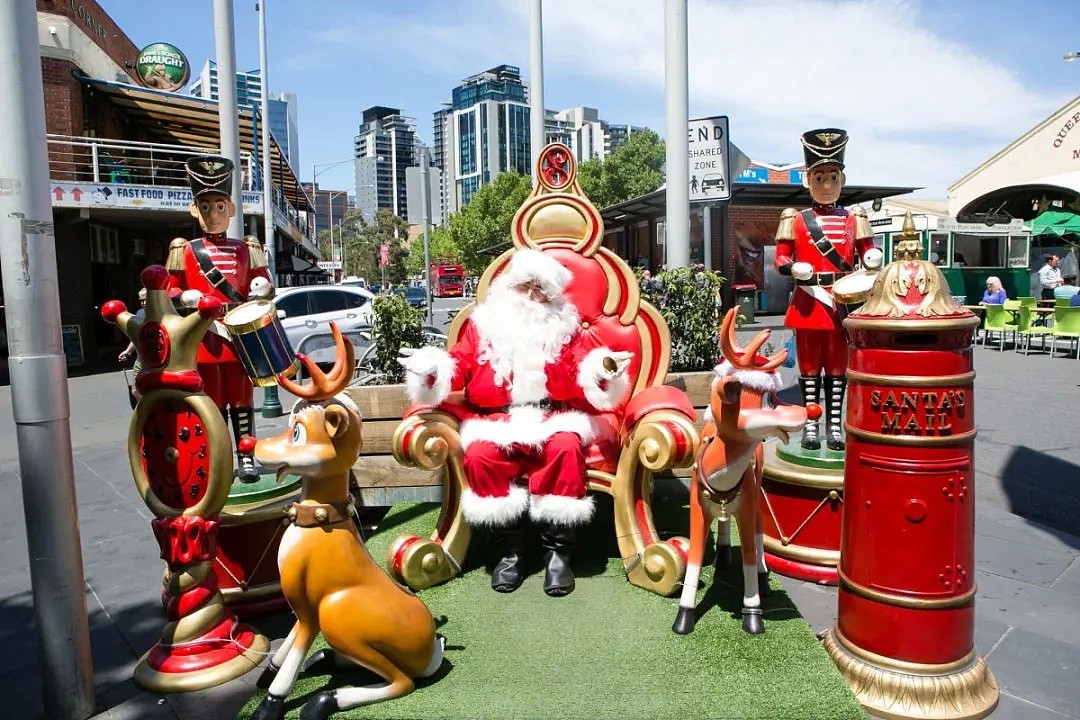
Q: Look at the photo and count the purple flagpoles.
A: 0